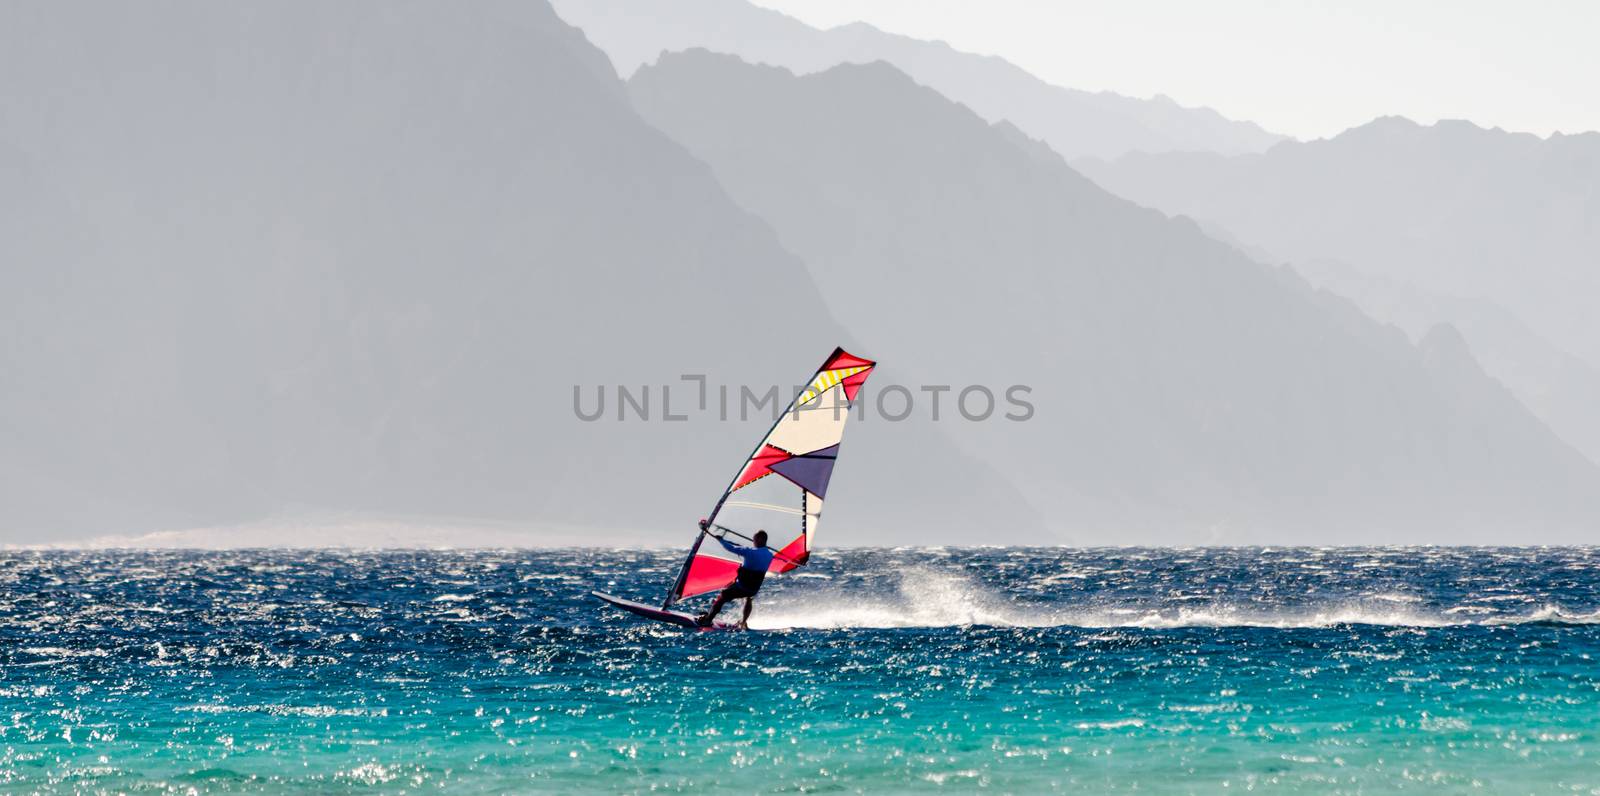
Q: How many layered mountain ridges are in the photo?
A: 4